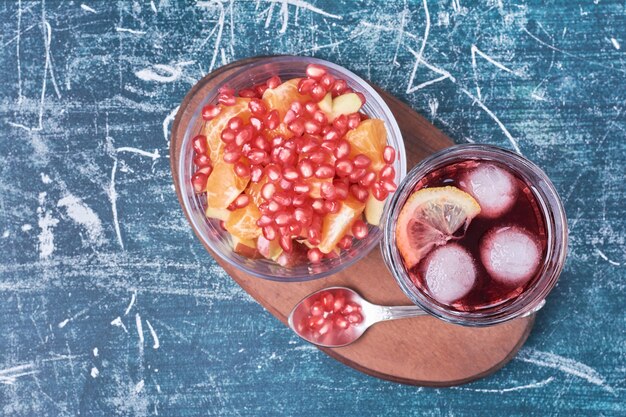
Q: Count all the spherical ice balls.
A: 3